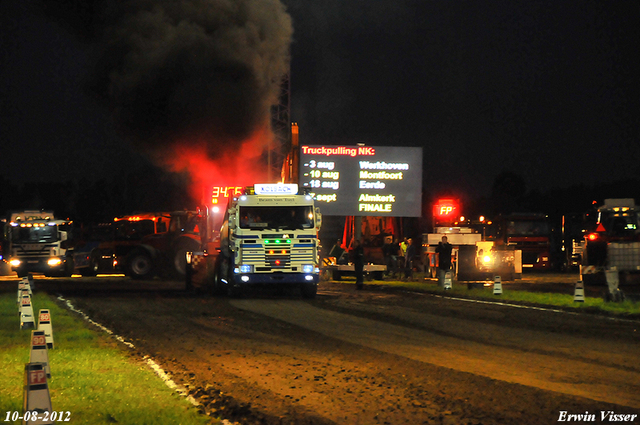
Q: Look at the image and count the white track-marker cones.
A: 10